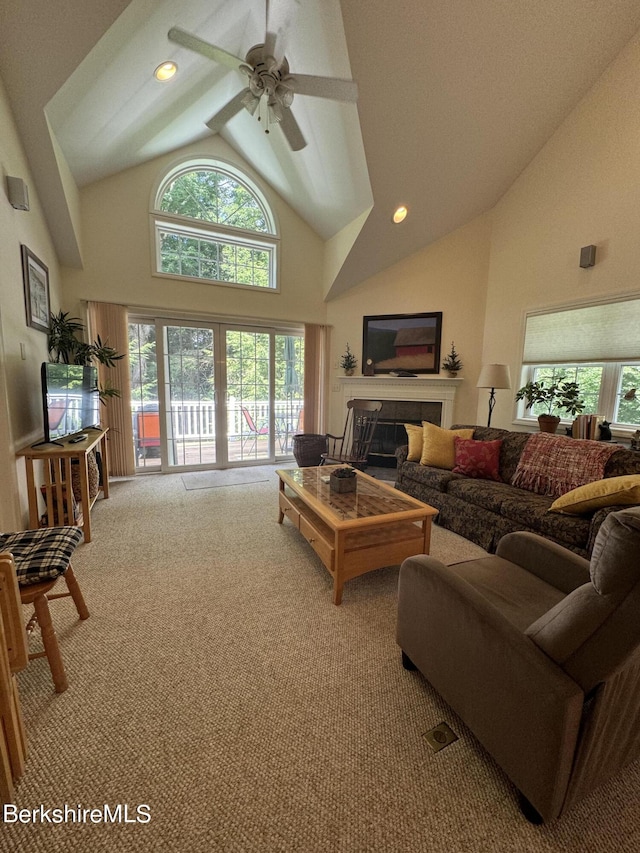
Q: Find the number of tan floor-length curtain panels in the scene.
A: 2